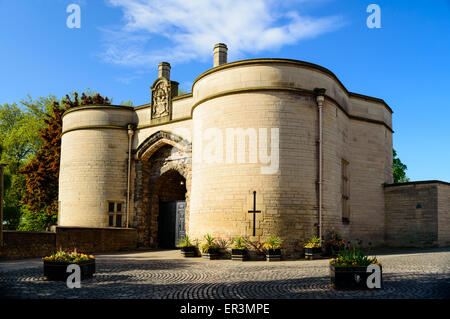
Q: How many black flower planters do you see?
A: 7